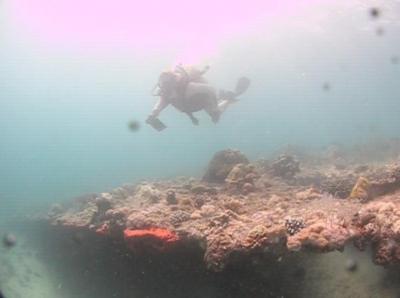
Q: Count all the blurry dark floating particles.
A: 7